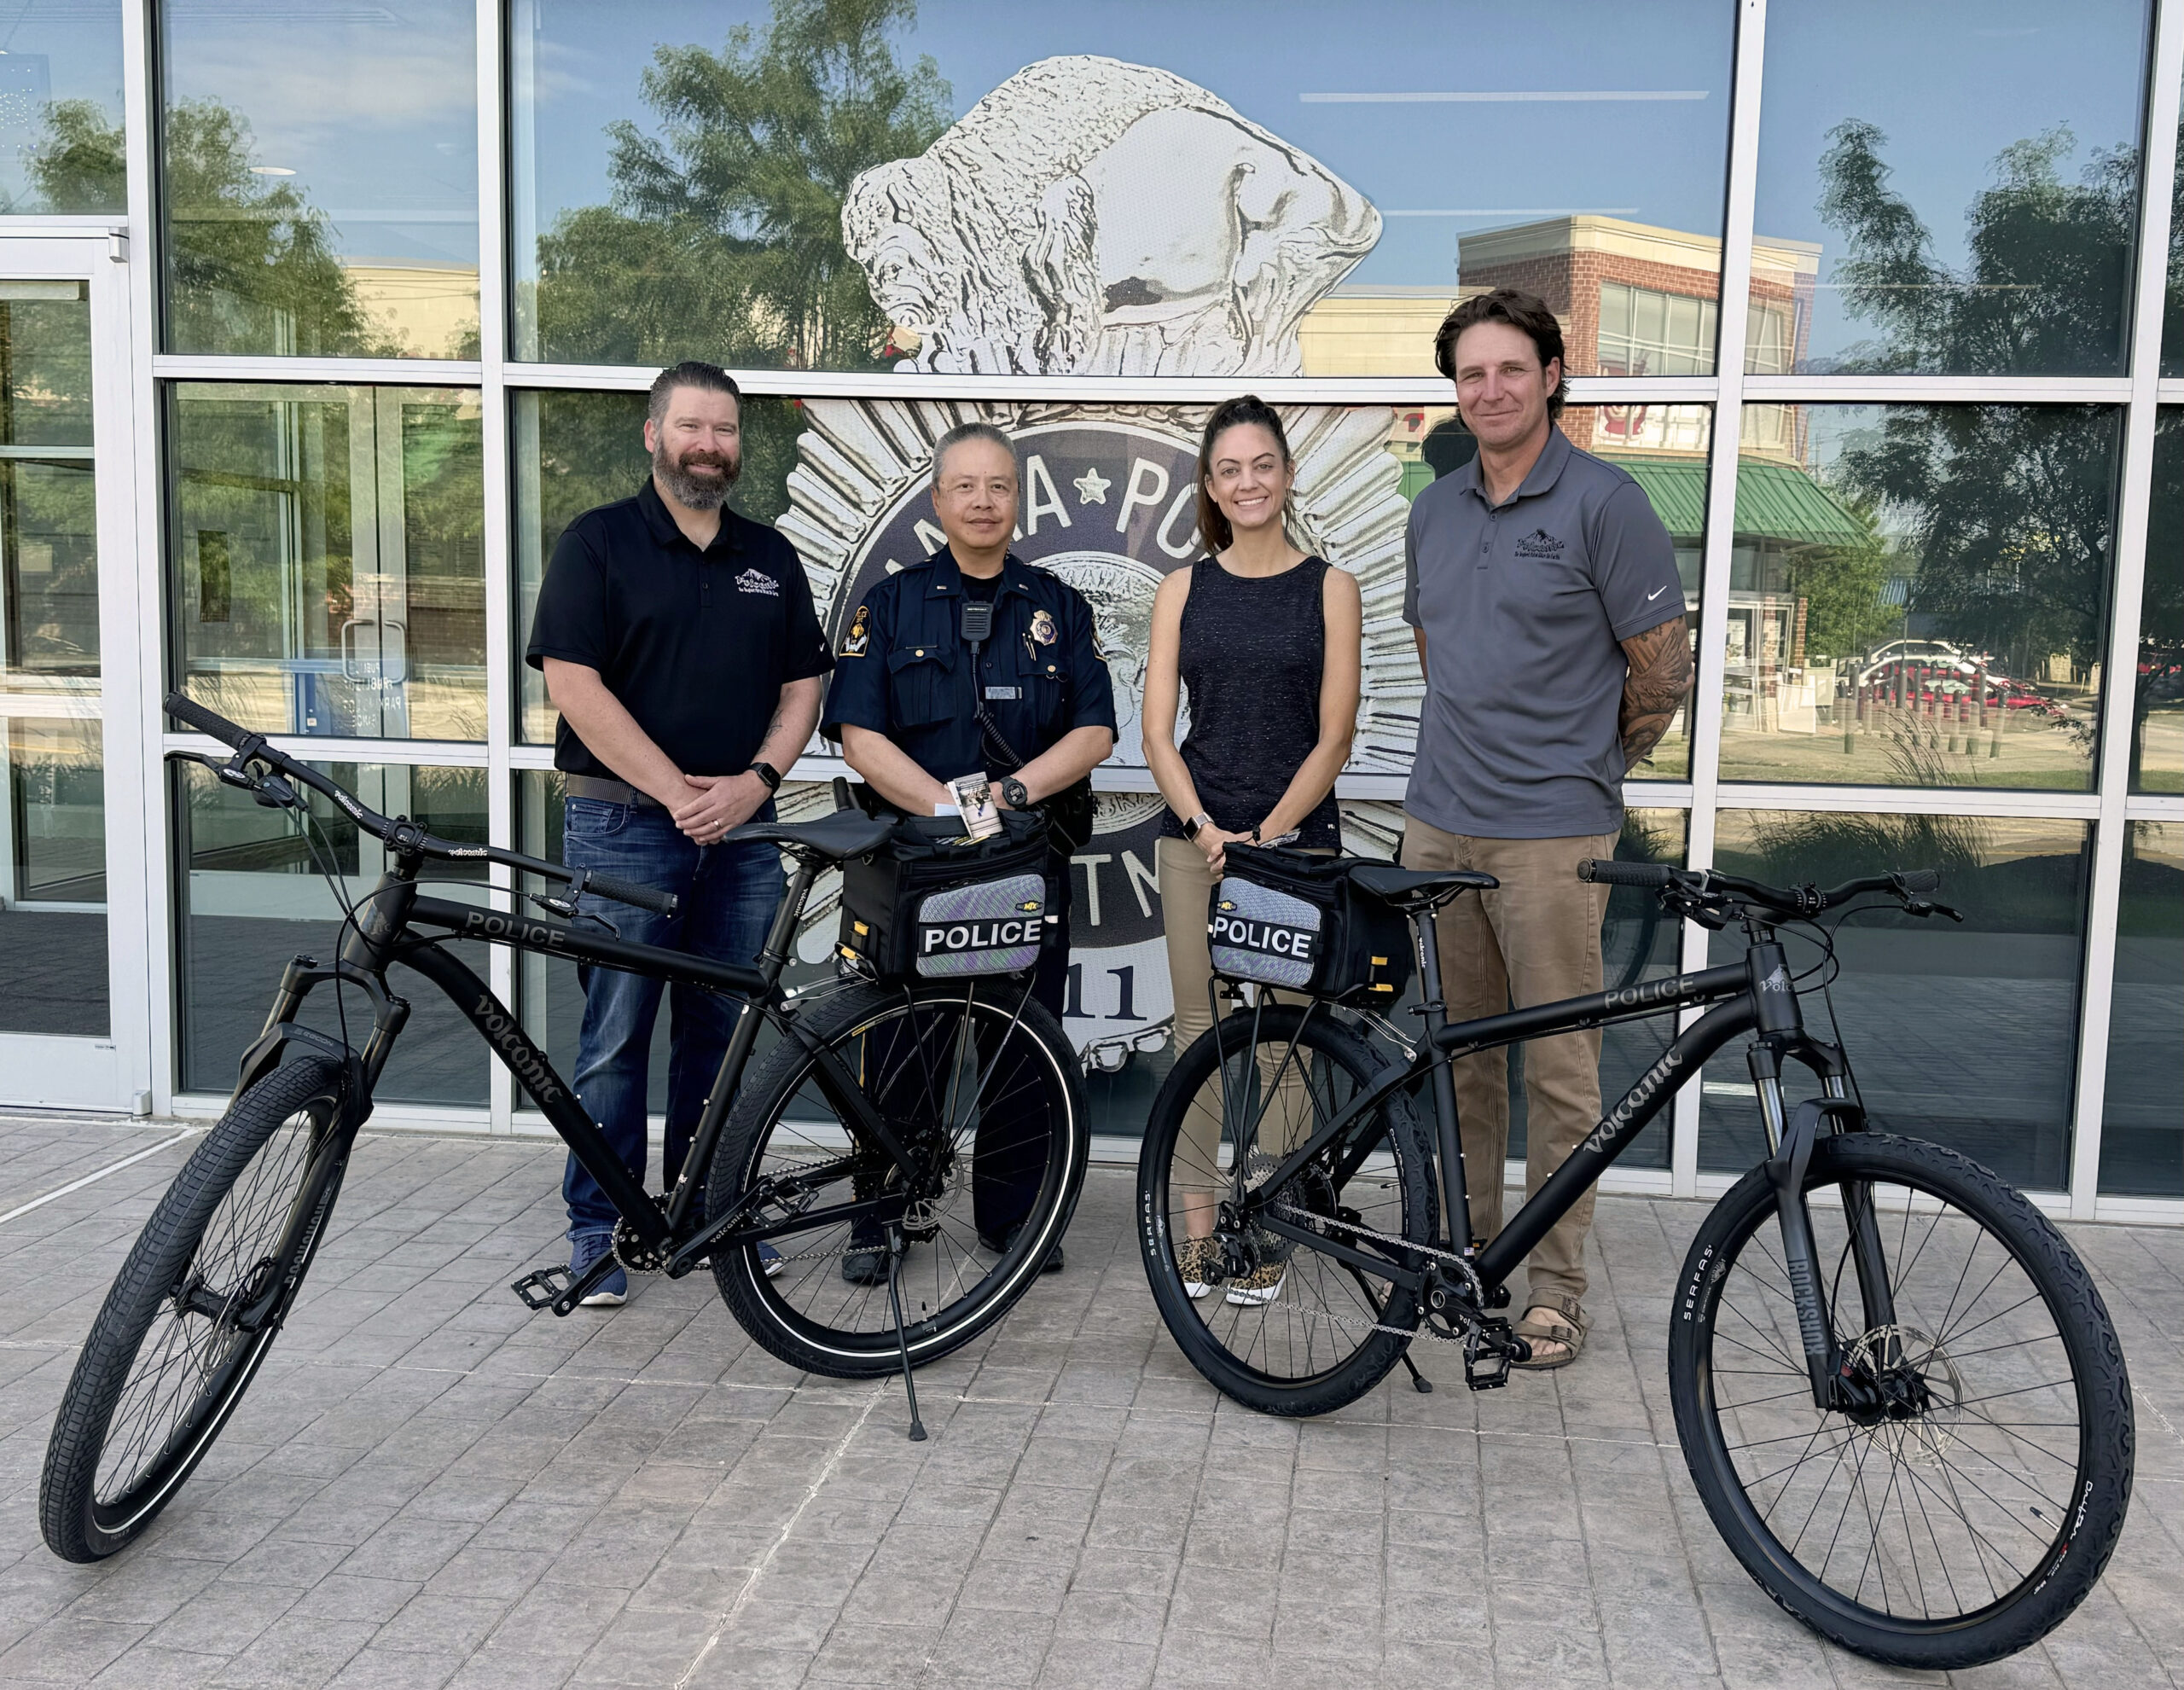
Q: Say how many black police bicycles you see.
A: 2